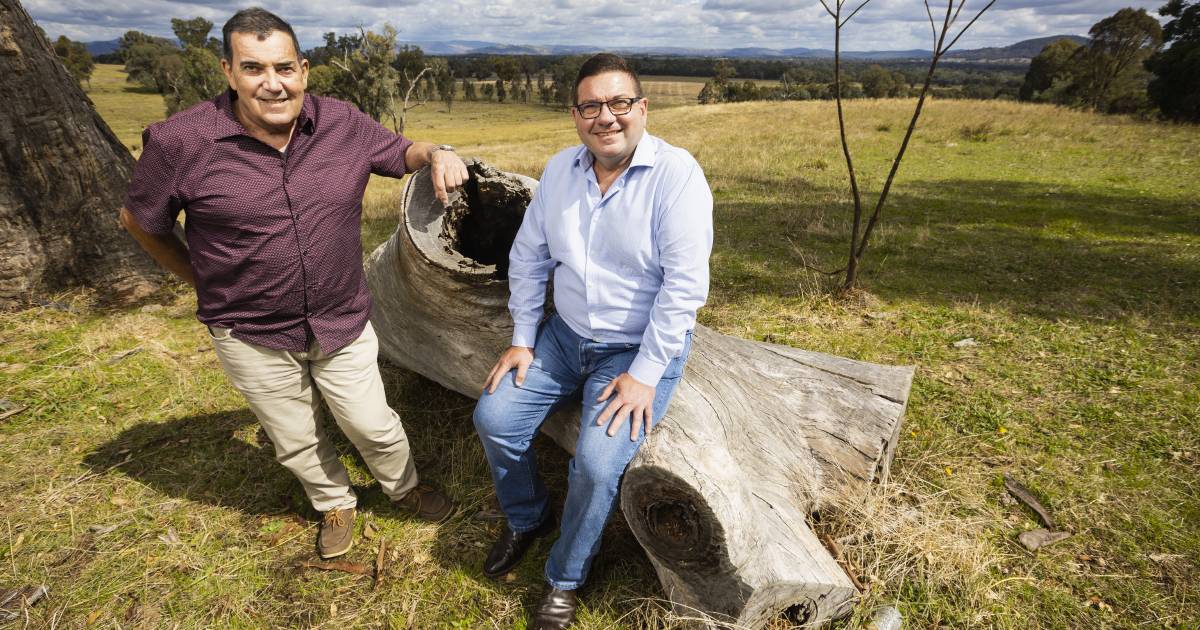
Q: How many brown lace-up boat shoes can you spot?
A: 2